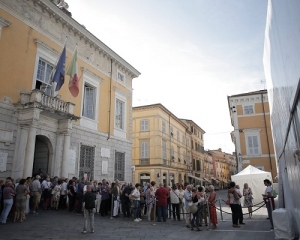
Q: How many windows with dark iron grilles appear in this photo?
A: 2